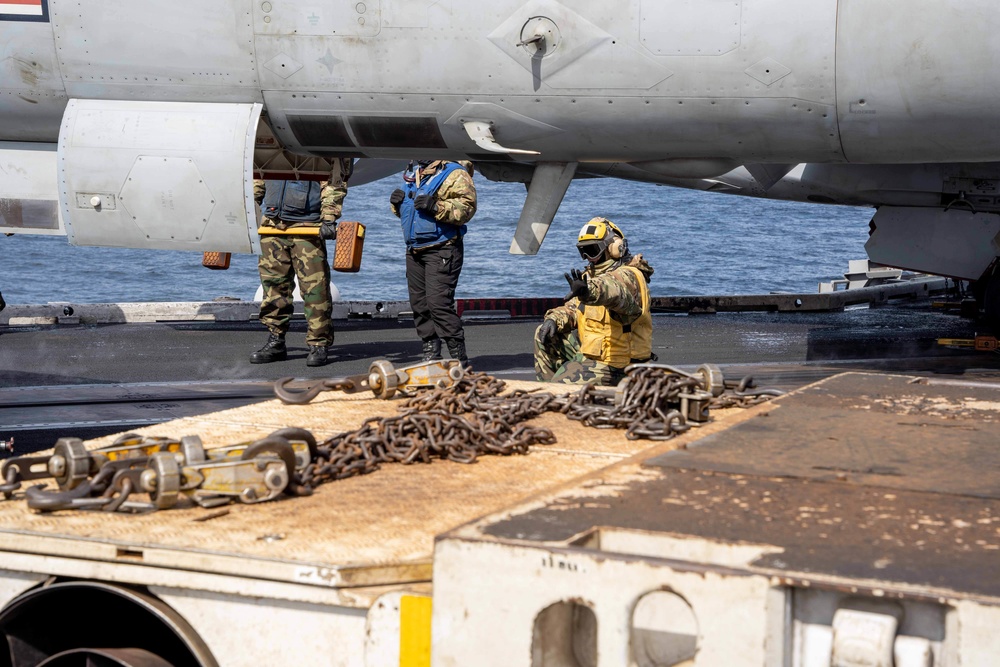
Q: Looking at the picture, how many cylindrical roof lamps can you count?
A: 0